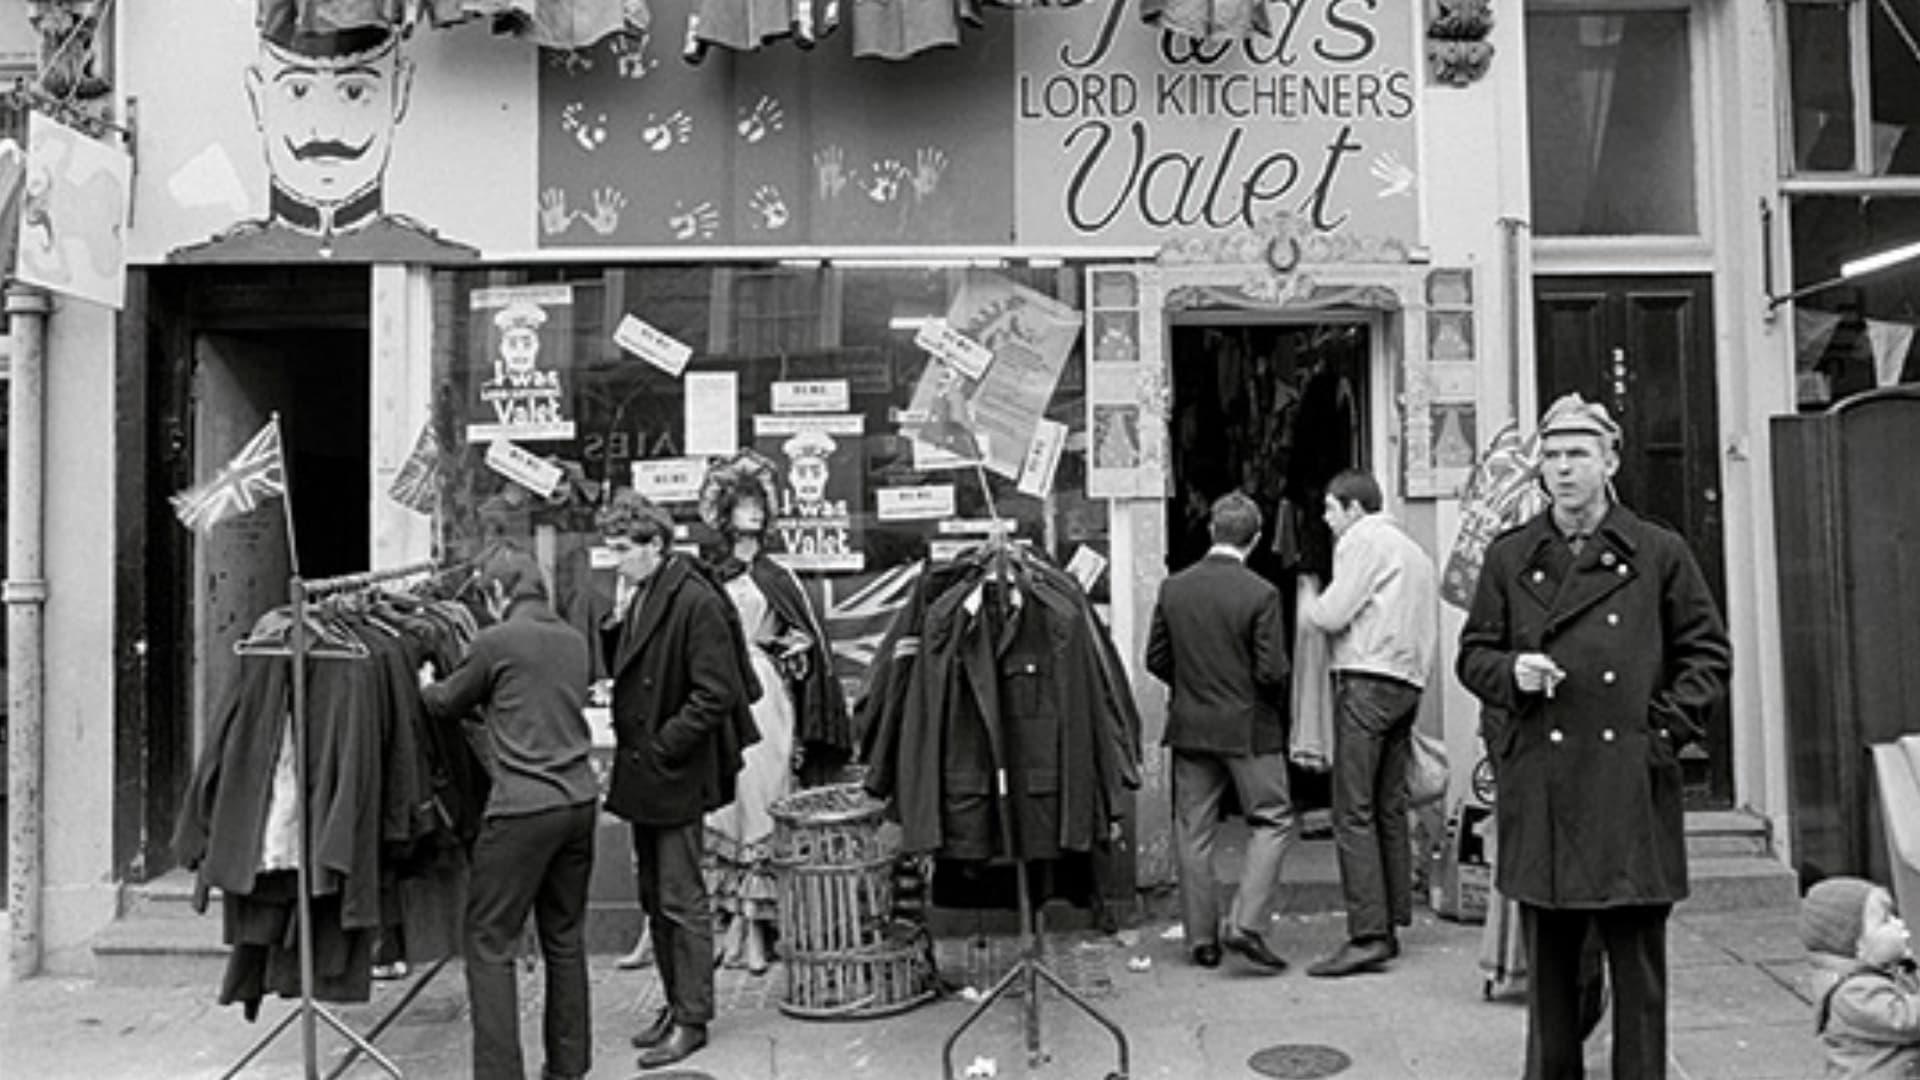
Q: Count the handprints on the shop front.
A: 13